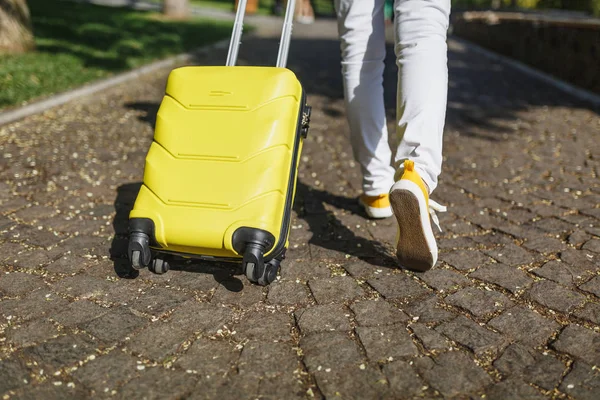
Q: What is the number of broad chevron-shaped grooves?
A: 3